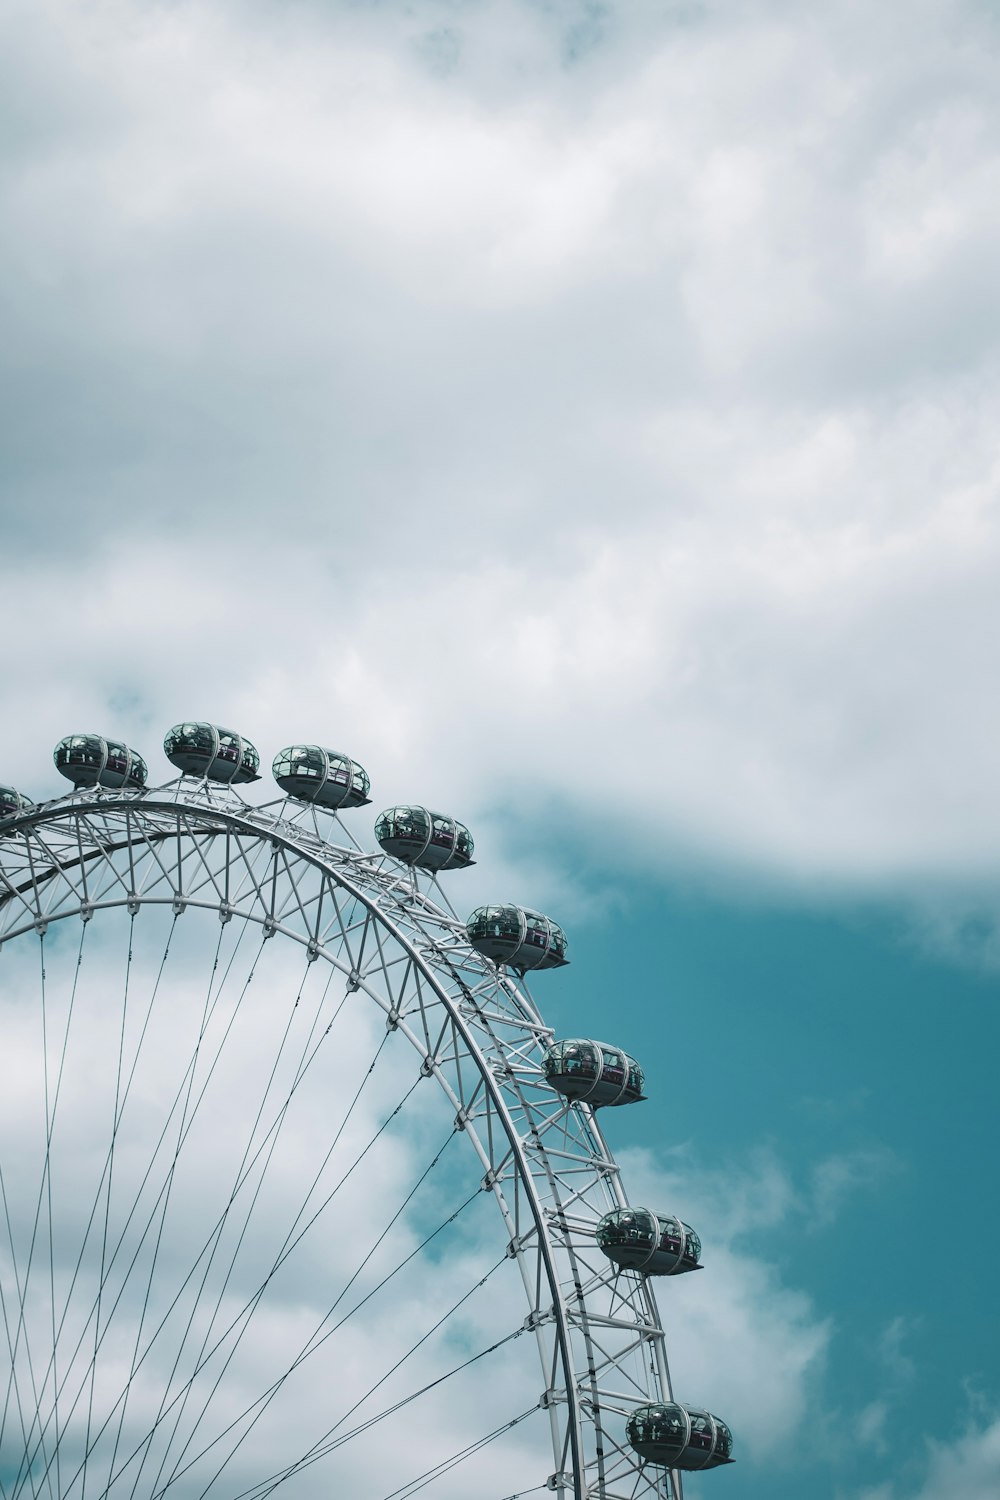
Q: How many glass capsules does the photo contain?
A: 9